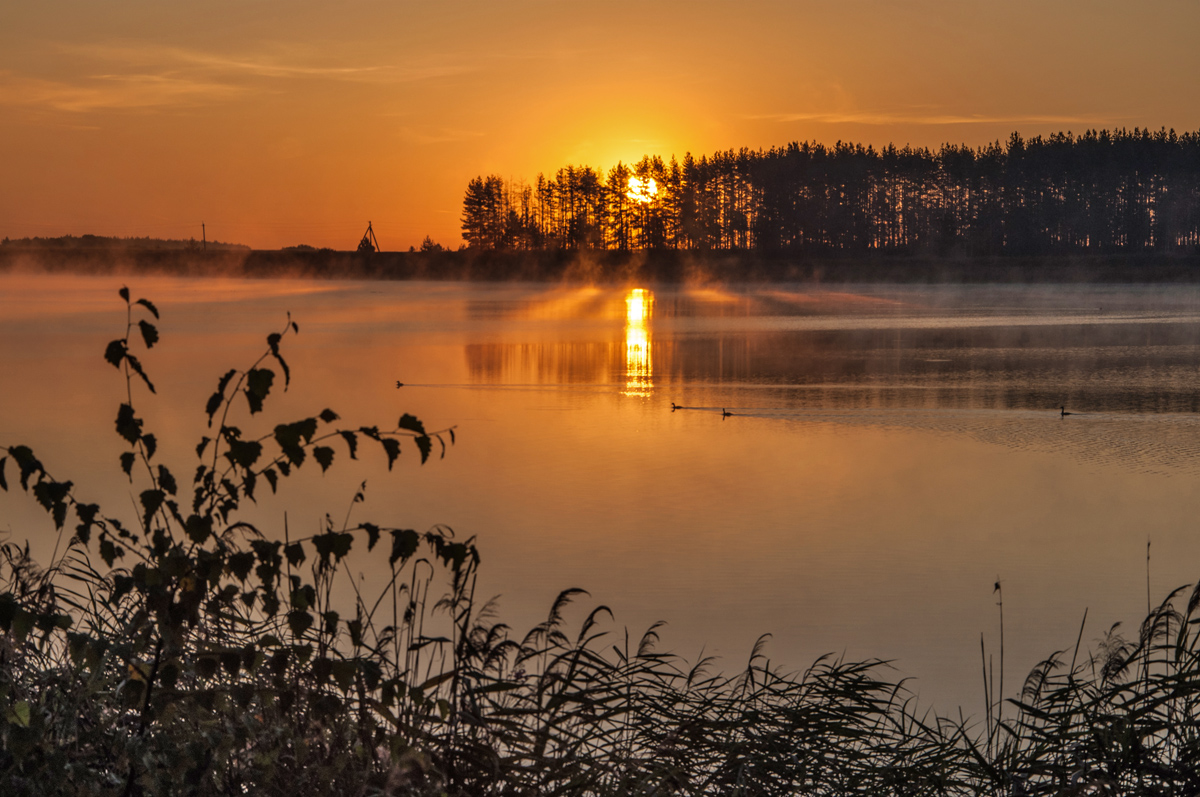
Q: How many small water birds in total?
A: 4